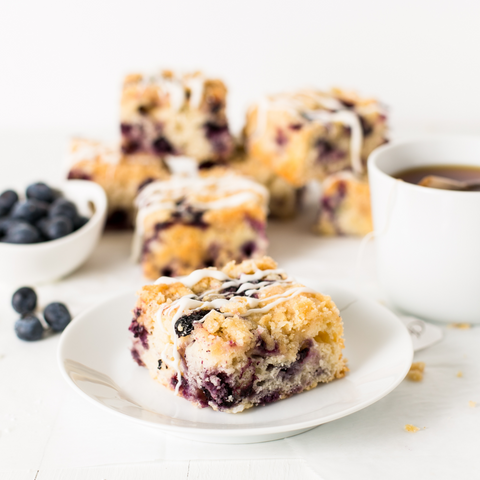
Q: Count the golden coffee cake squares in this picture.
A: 7